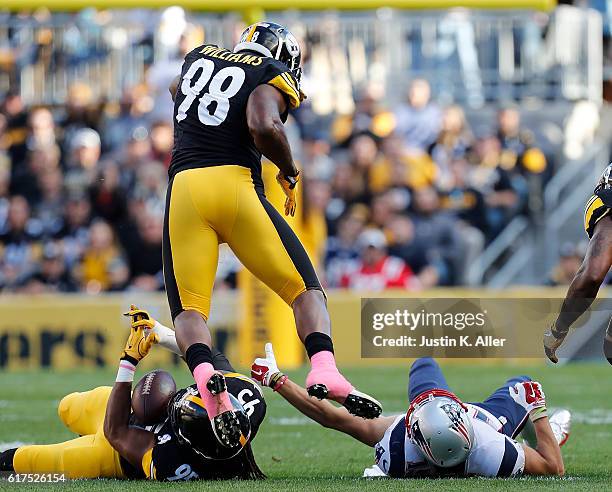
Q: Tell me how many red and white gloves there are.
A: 2